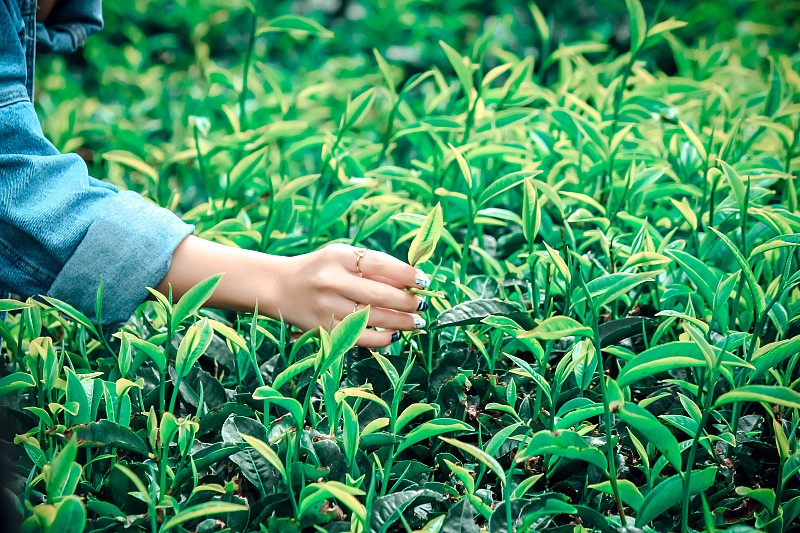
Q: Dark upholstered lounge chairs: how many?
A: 0